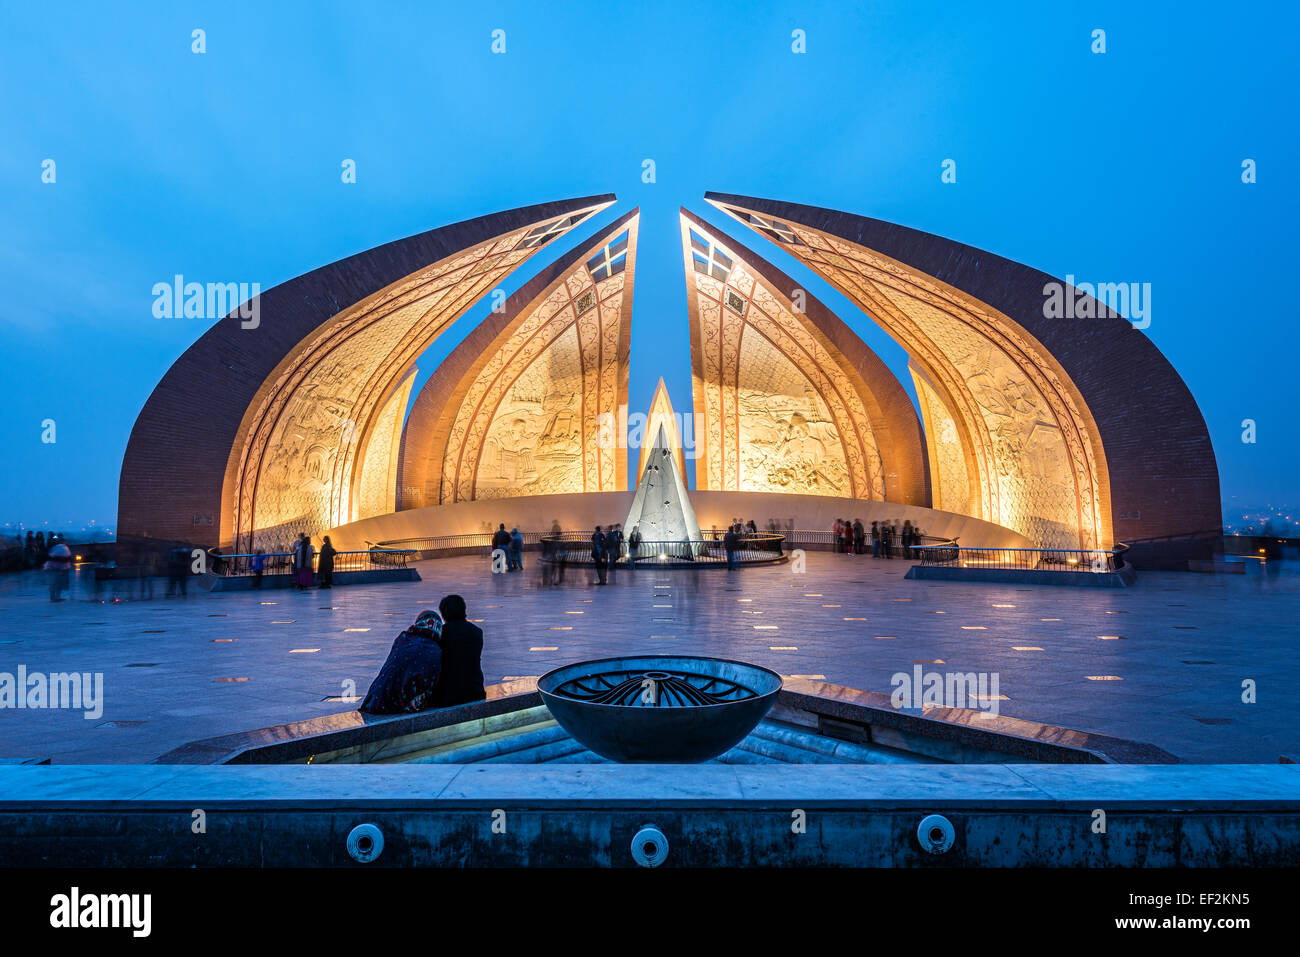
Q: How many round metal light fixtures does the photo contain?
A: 3